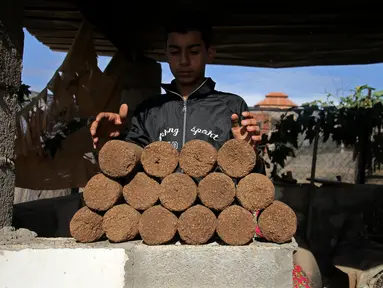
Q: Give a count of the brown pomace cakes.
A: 15